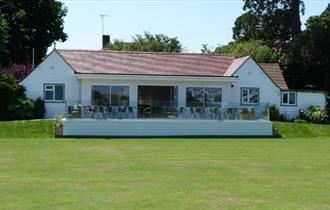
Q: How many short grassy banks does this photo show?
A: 2